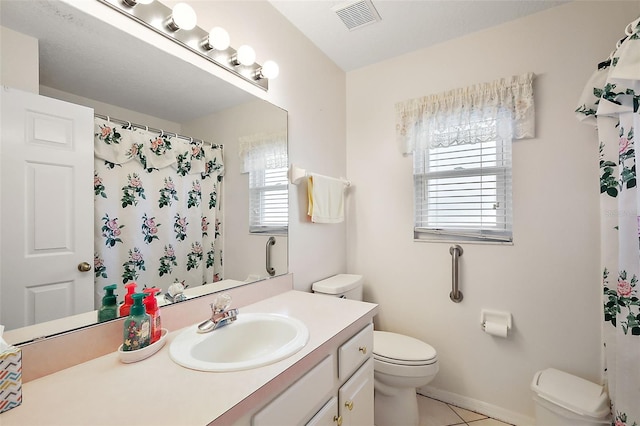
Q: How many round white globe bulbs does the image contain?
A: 5